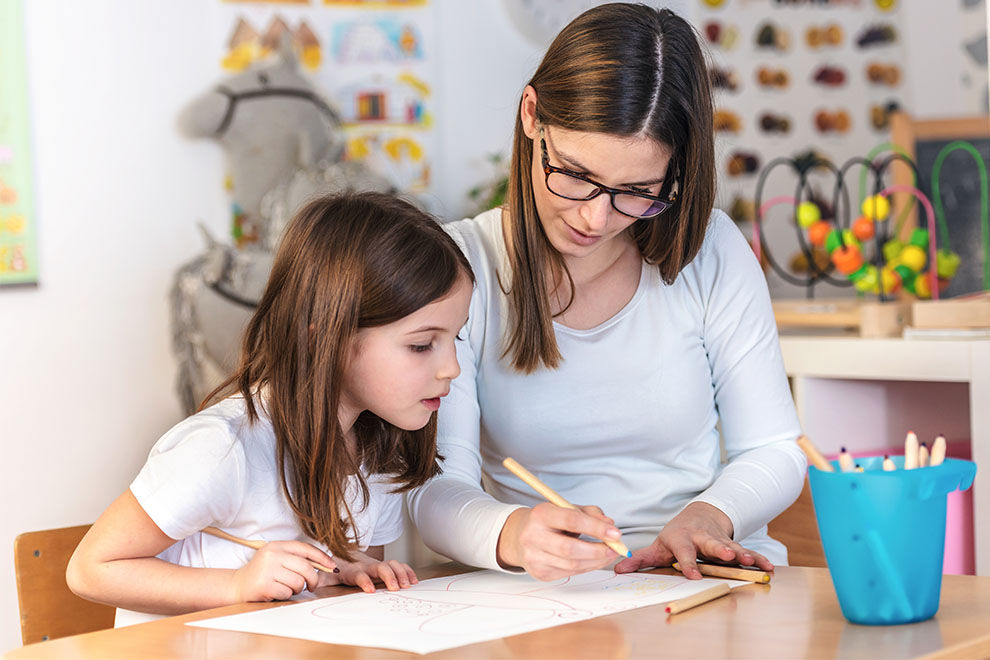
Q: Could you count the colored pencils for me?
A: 11